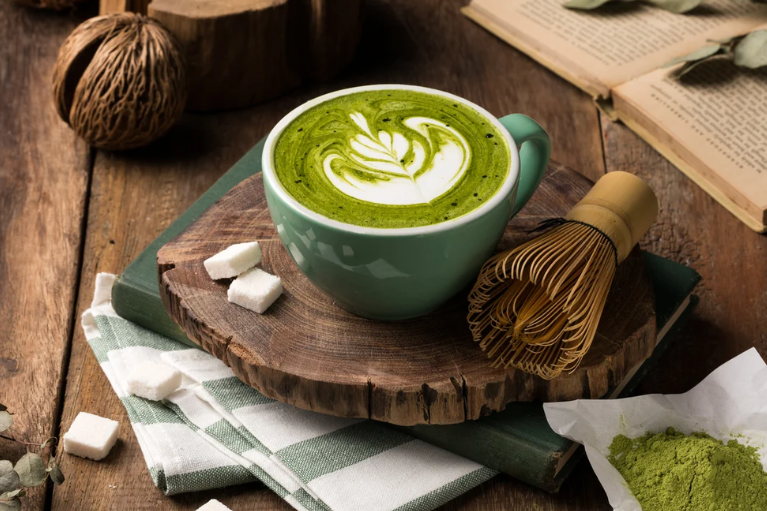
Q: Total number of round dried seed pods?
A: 1